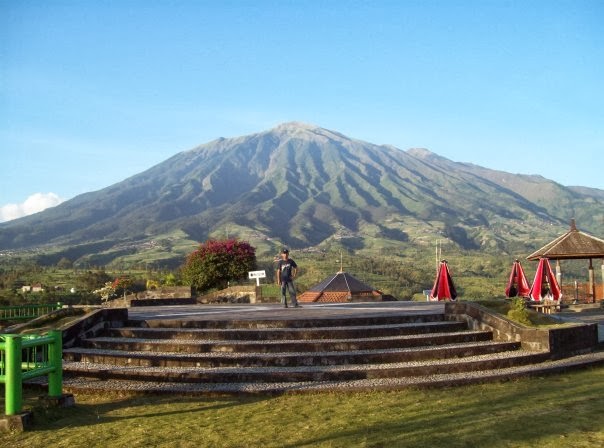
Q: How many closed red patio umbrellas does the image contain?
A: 3